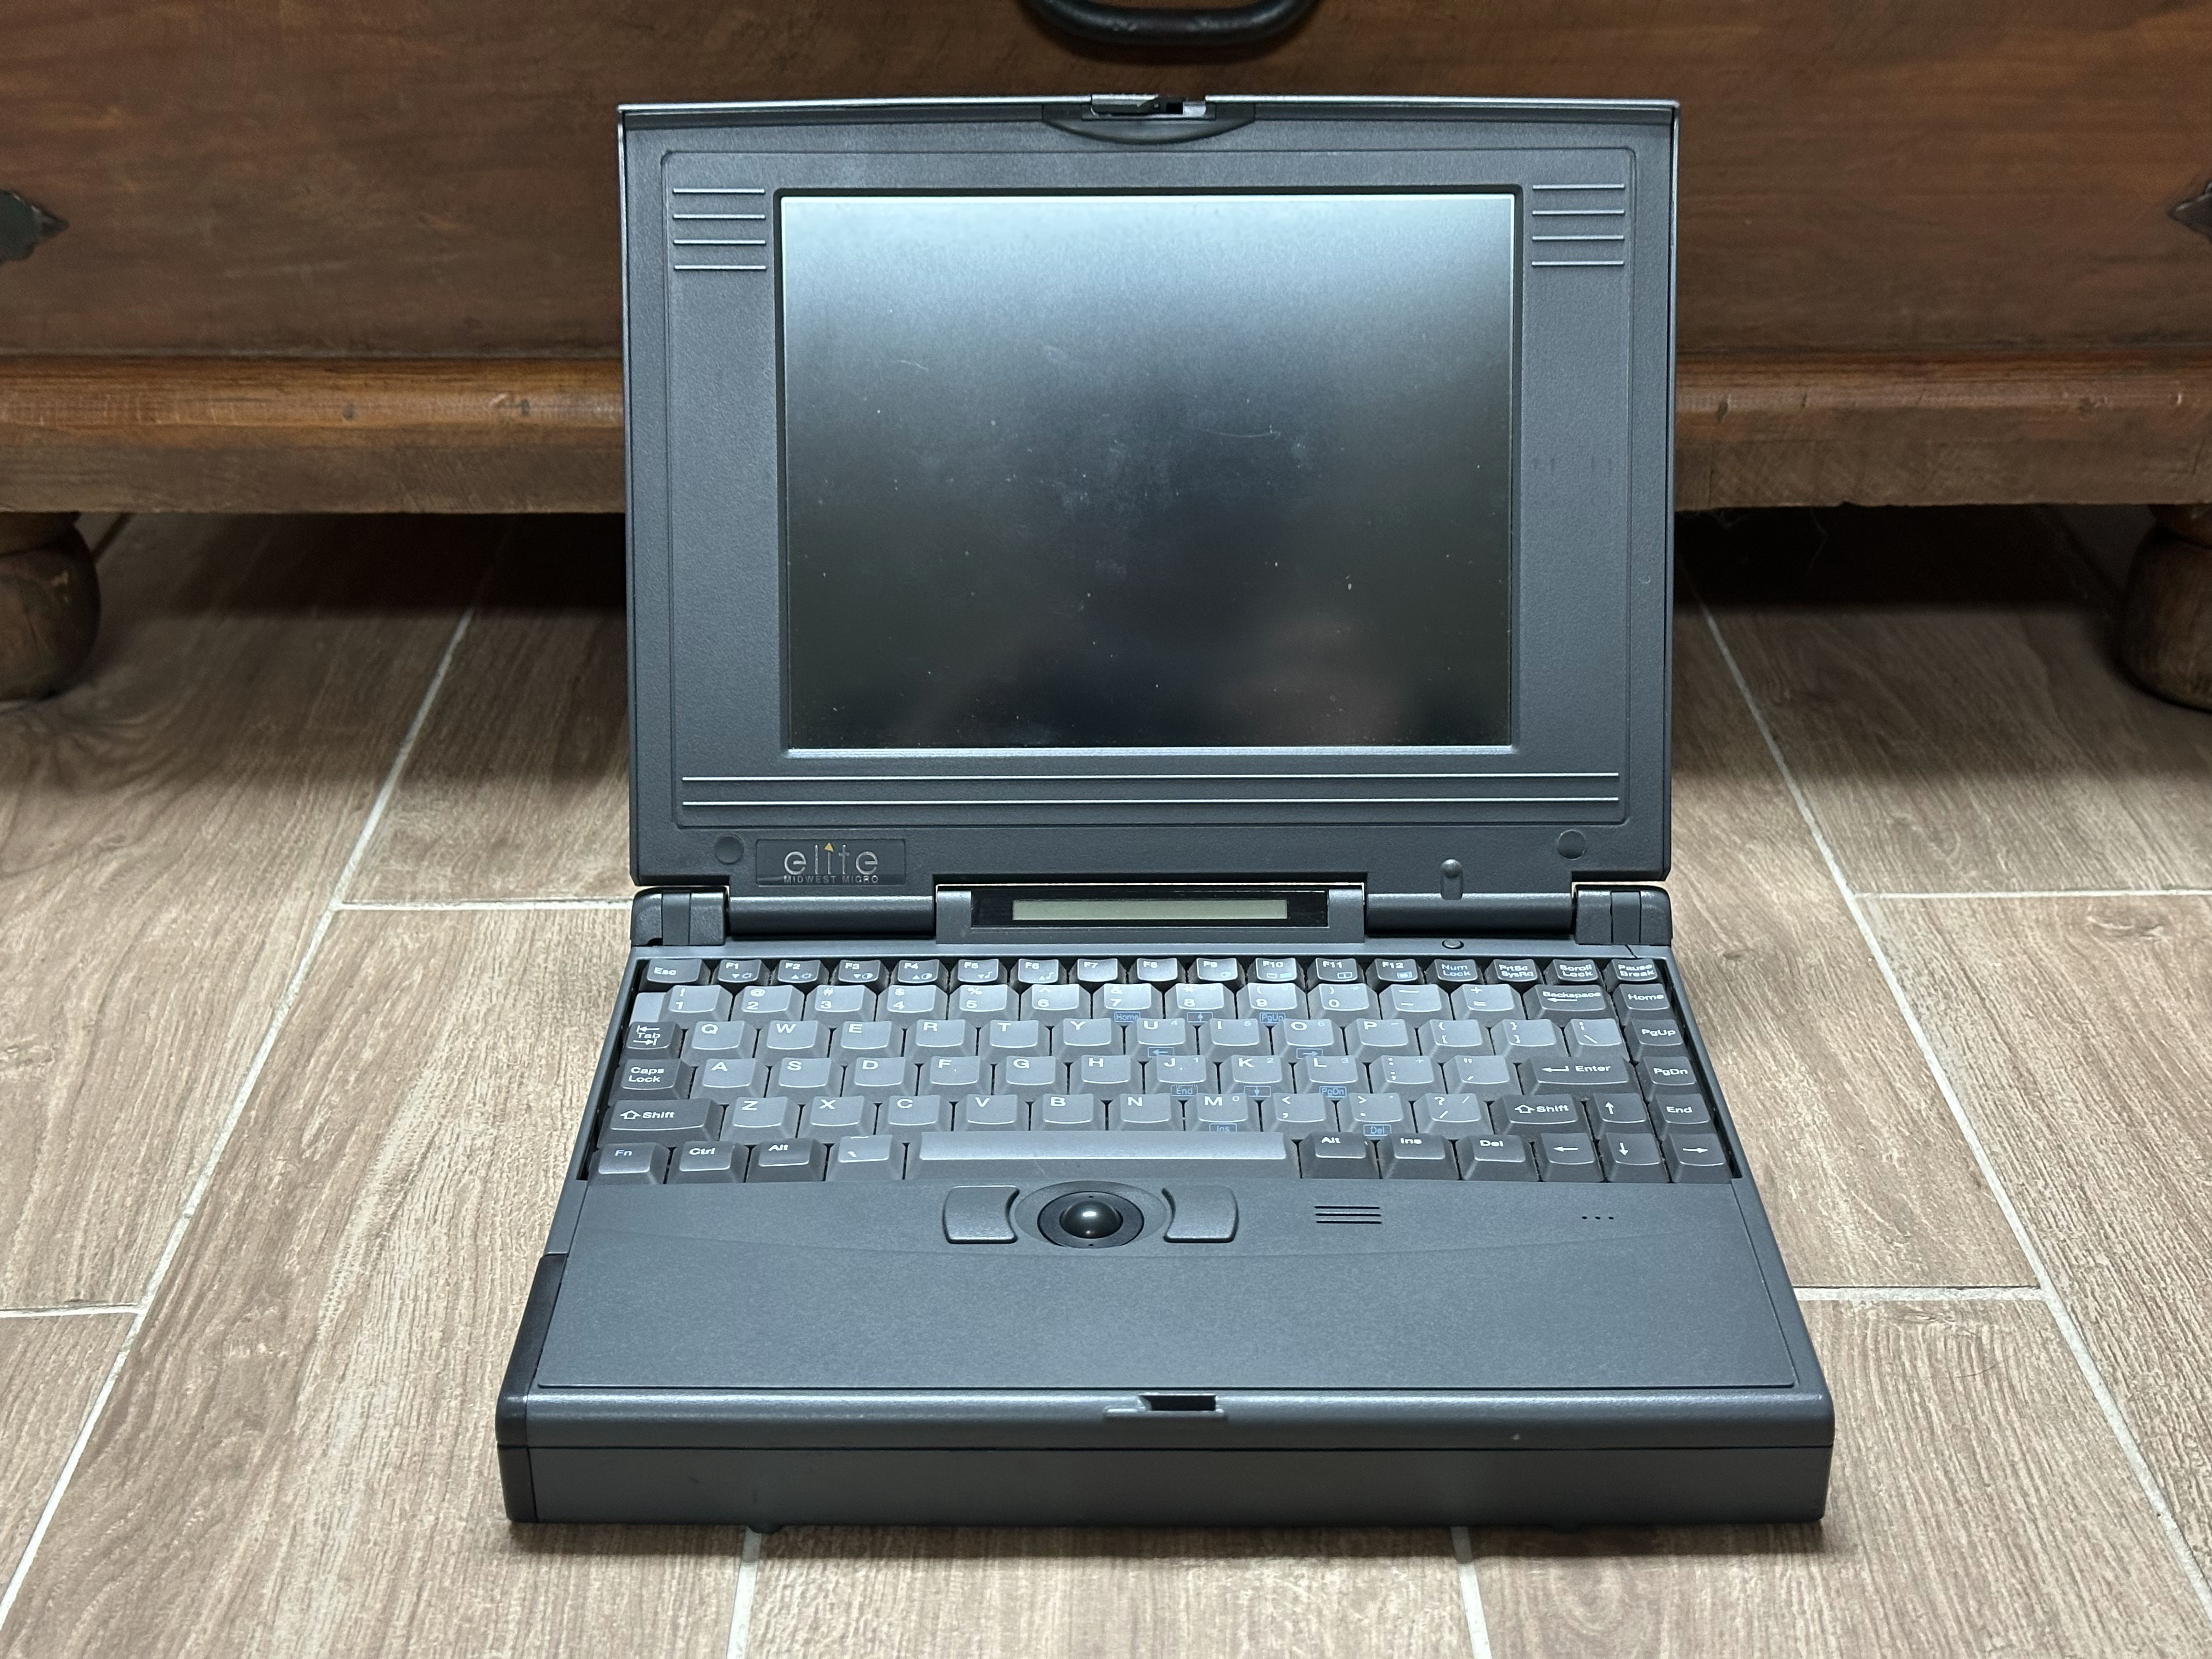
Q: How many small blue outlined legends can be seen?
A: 10